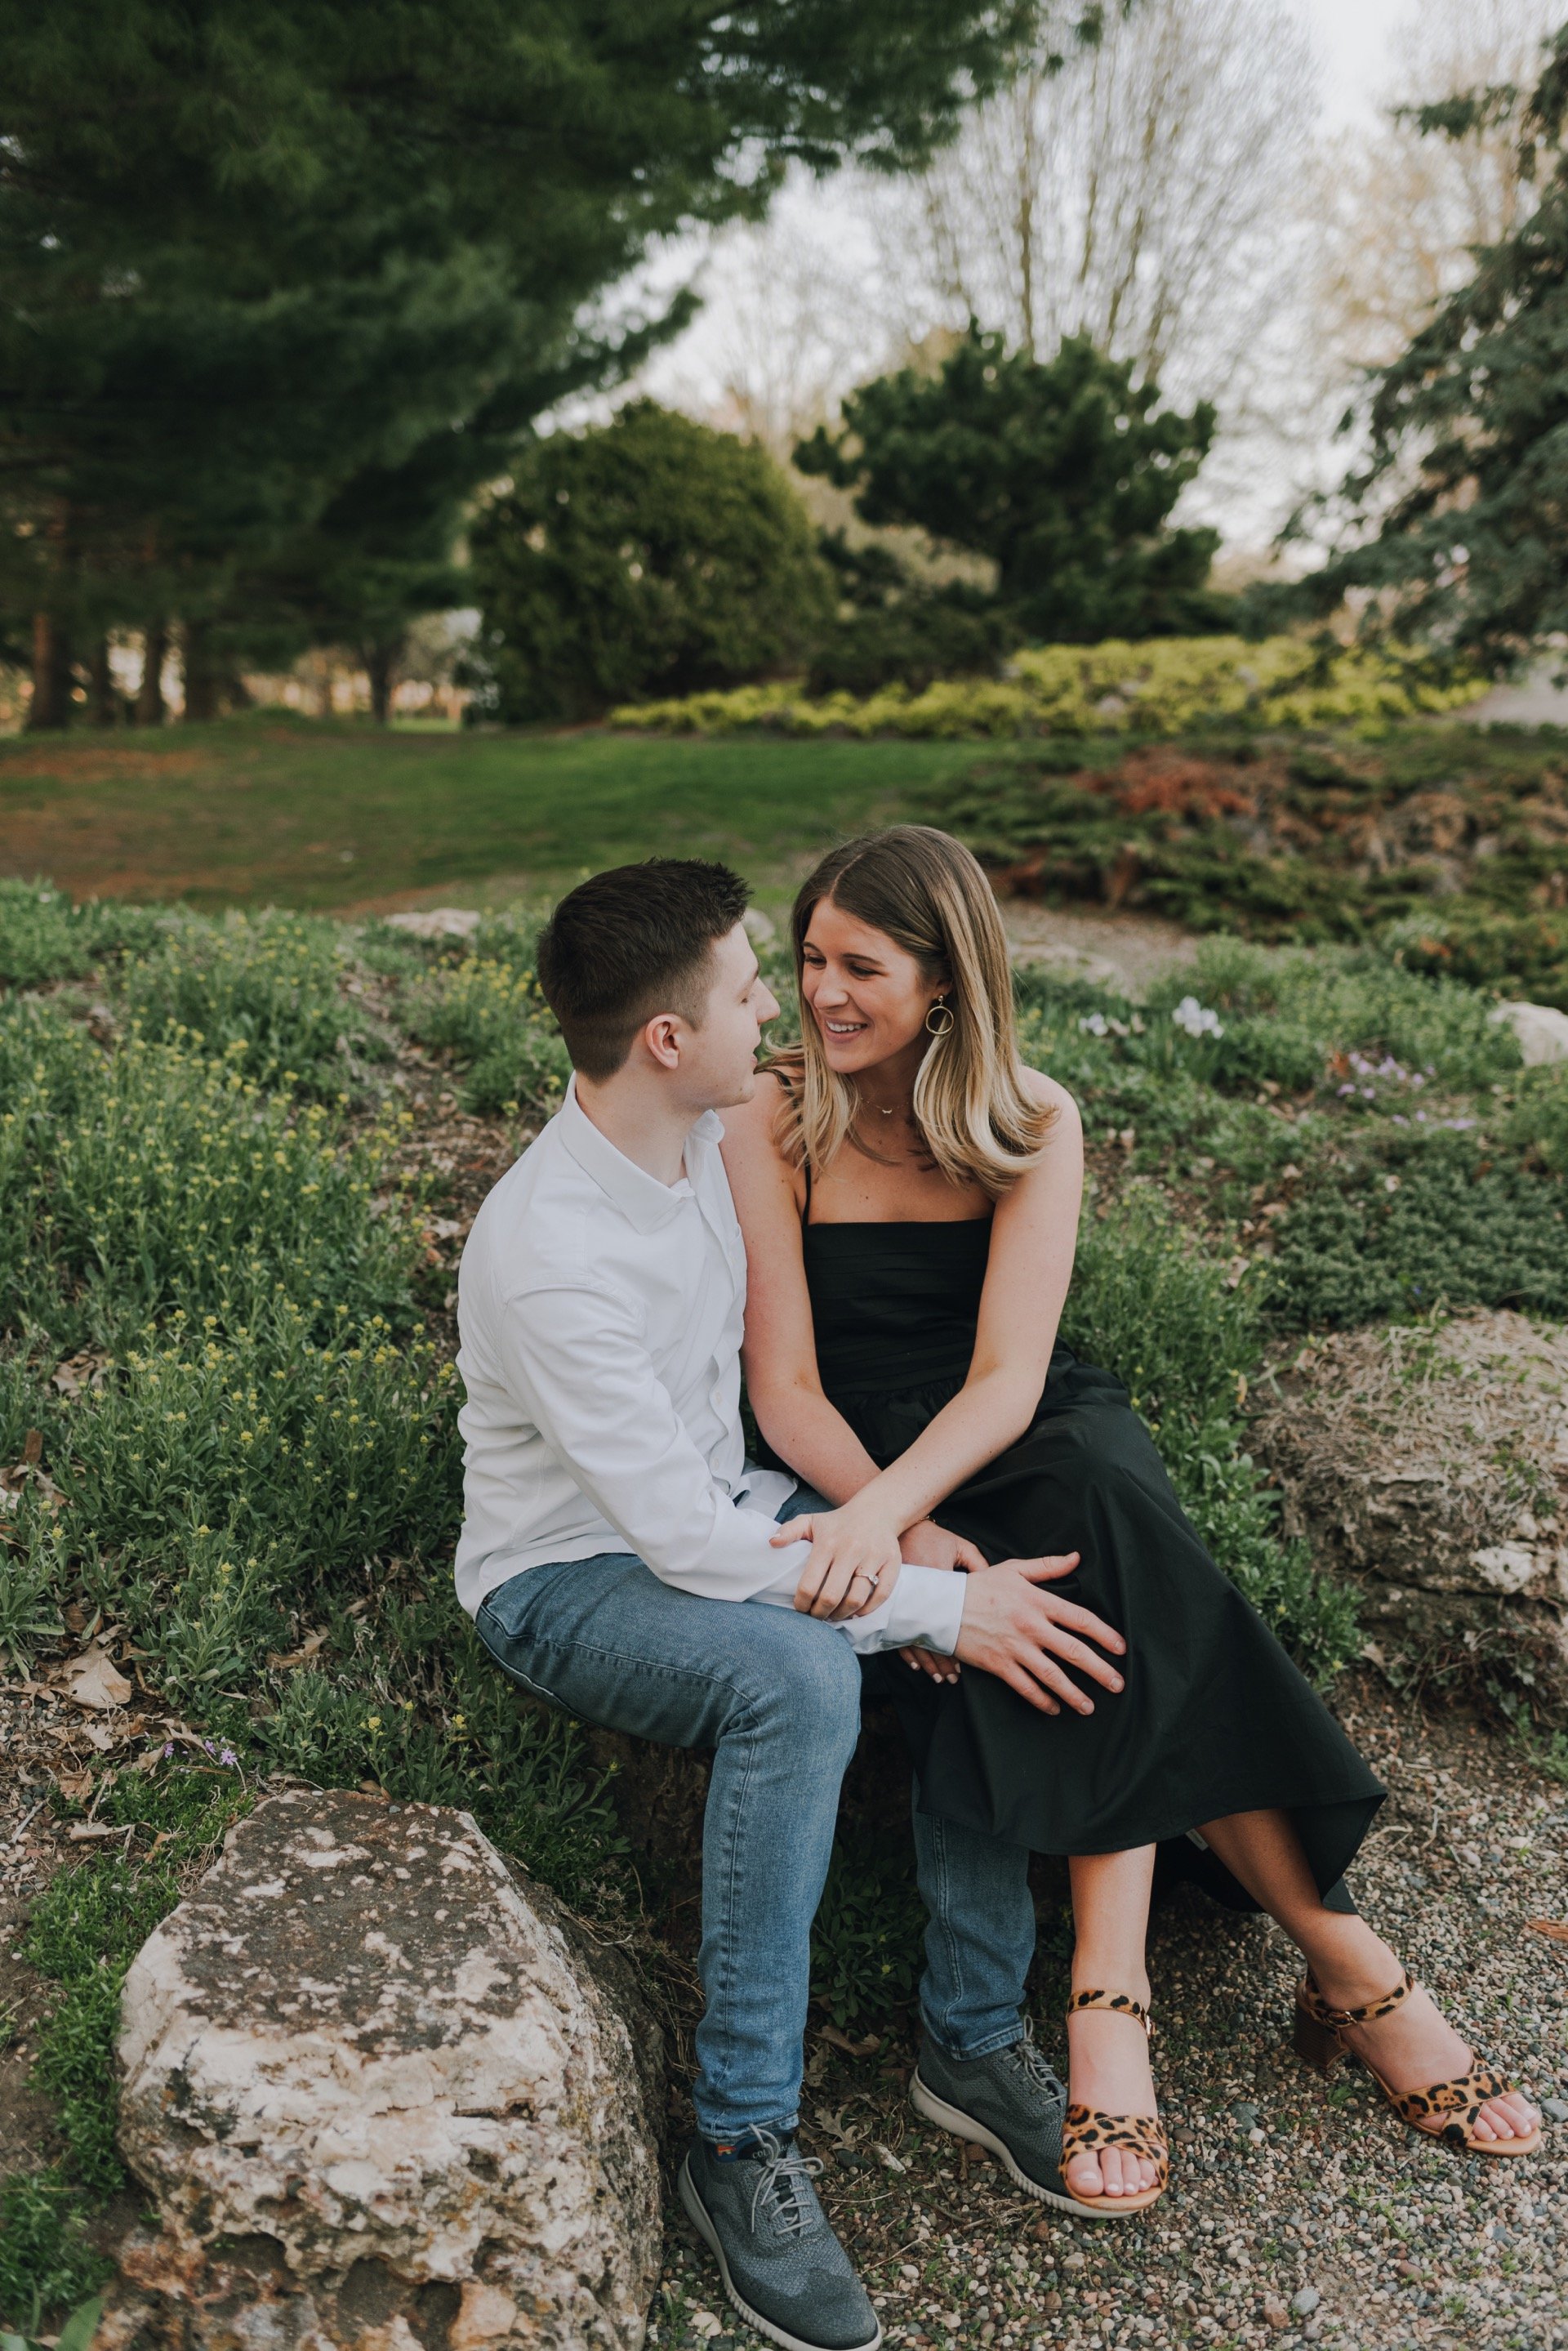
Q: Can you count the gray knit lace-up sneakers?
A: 2